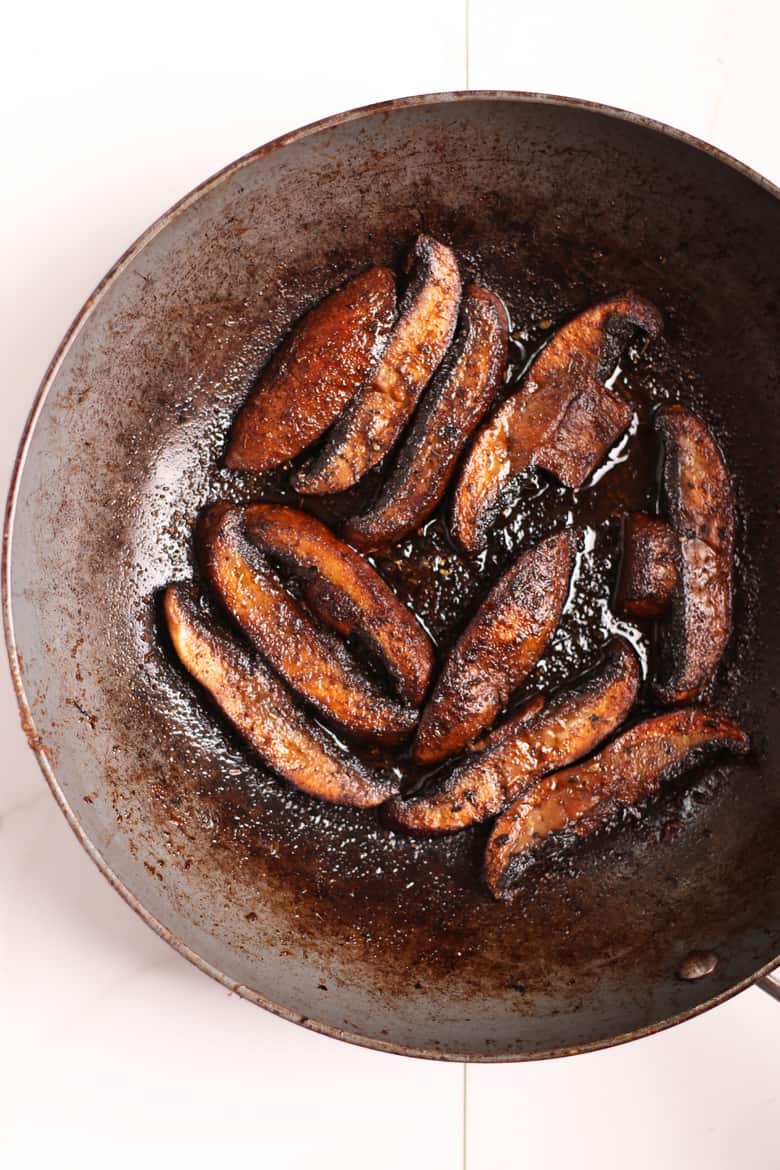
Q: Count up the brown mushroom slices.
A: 11